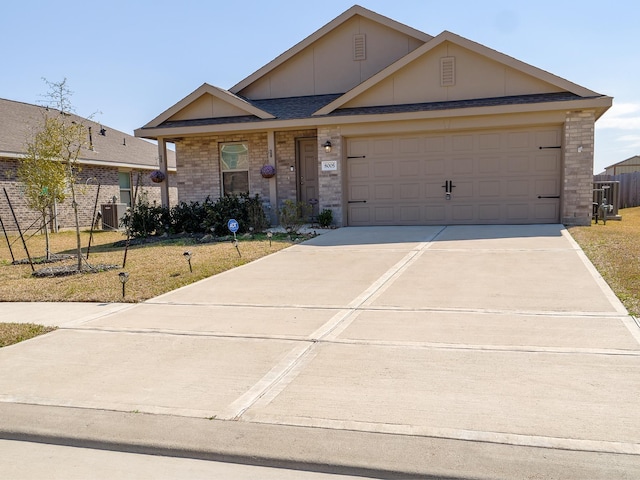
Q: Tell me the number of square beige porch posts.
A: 2